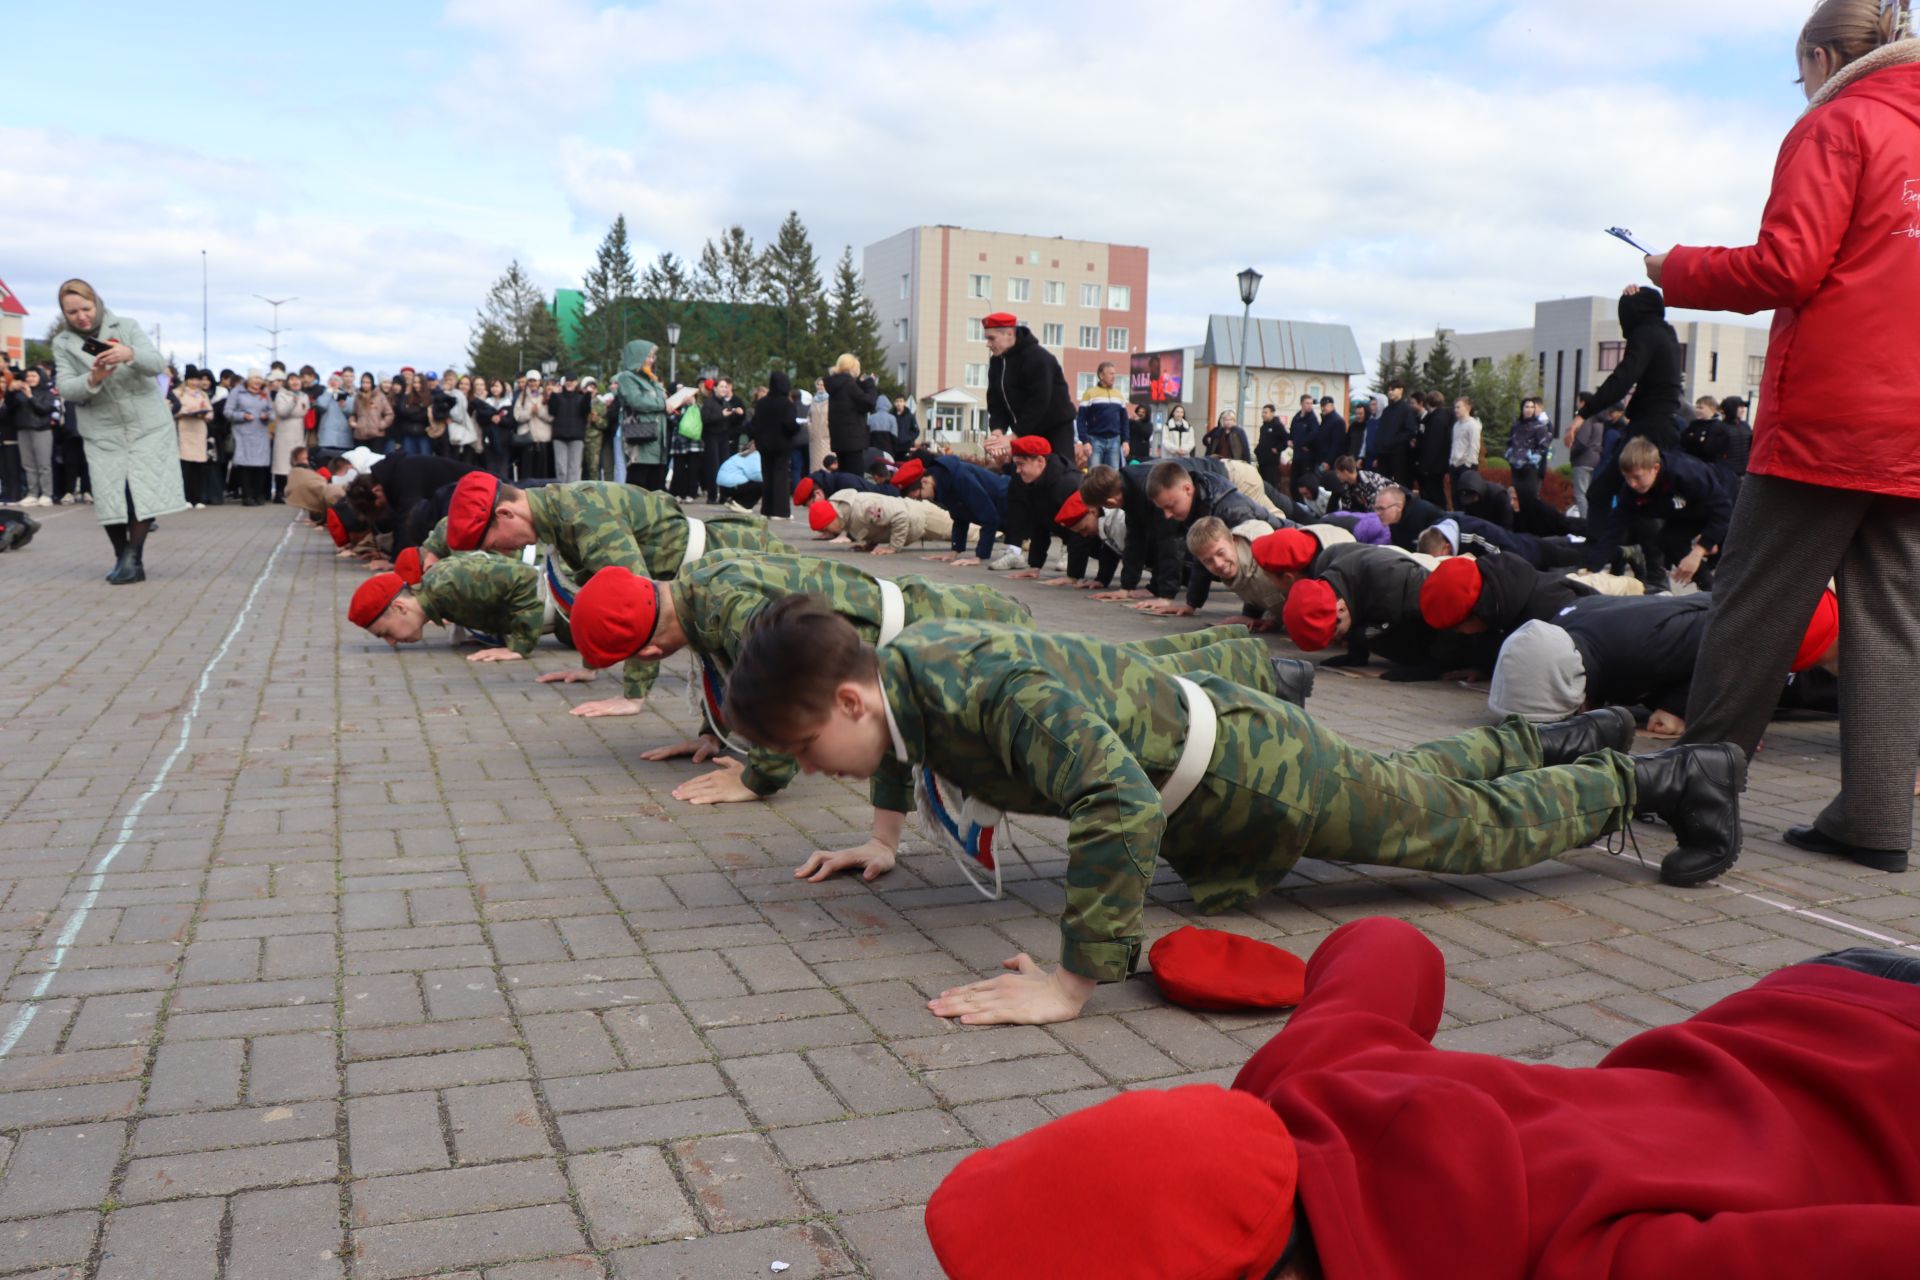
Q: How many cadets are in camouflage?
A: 5